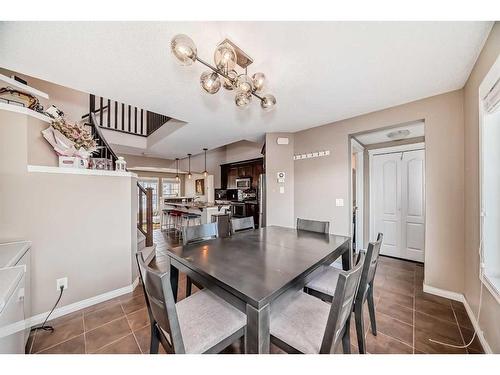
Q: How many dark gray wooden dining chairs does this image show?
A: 6